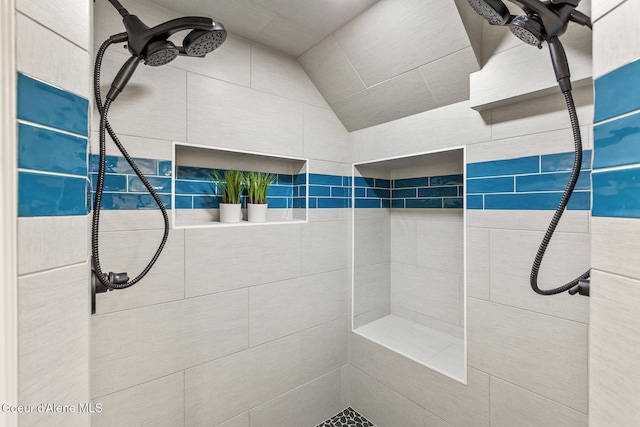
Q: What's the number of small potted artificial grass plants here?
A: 2